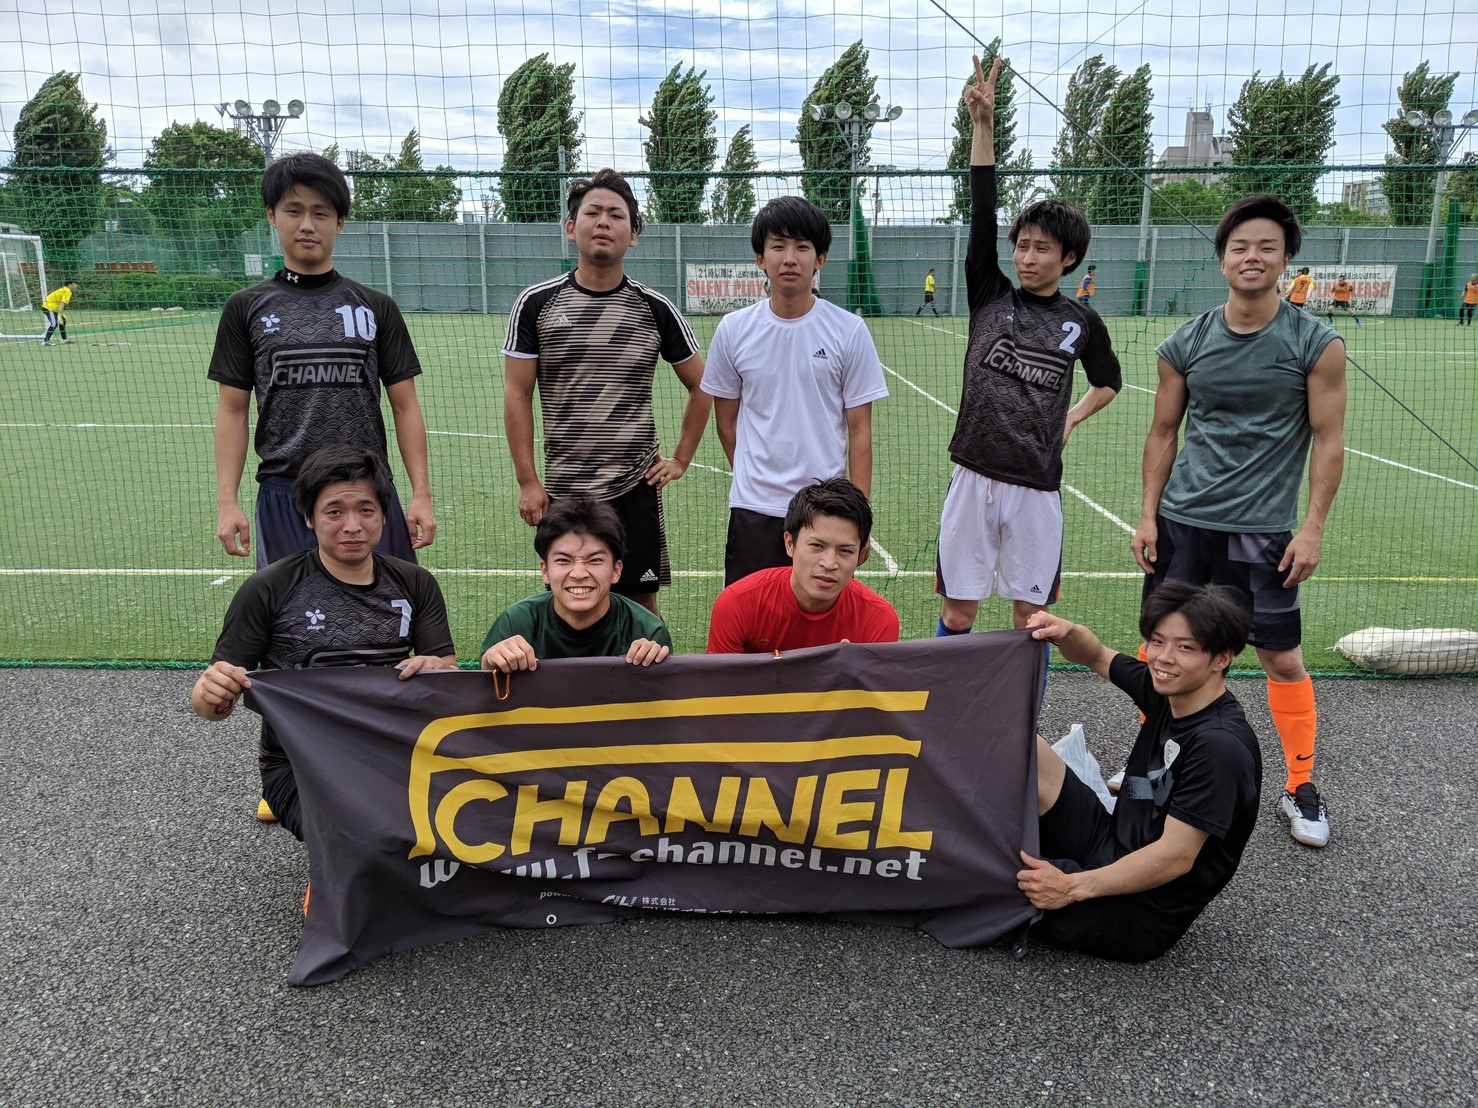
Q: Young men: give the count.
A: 9